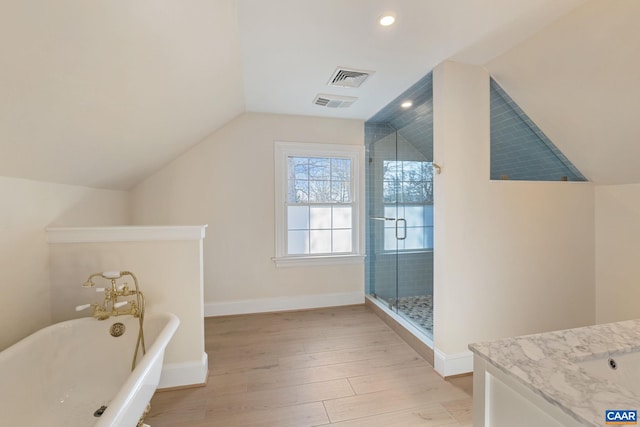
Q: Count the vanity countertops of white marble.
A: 1